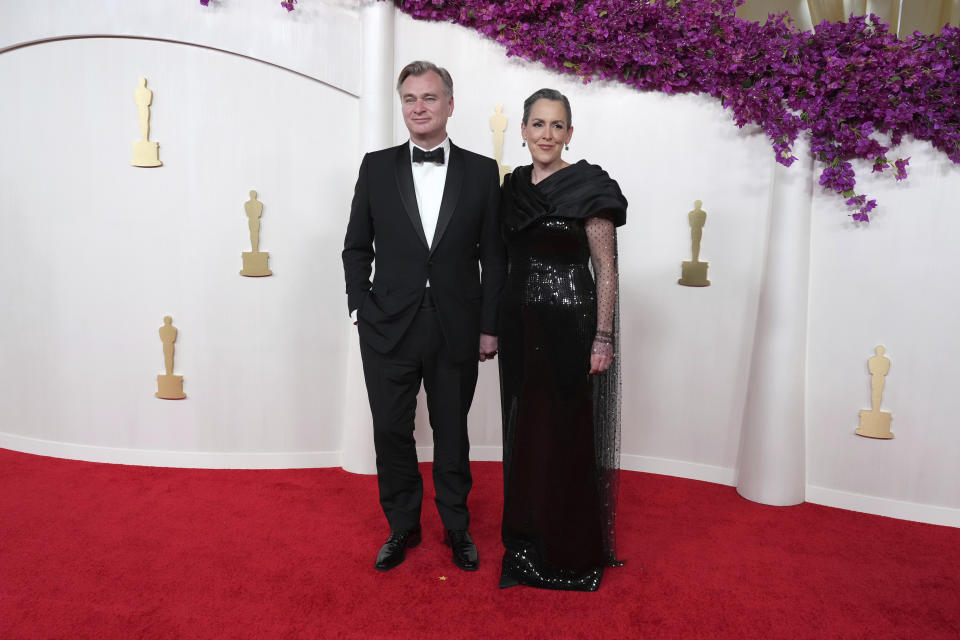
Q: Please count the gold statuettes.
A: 6